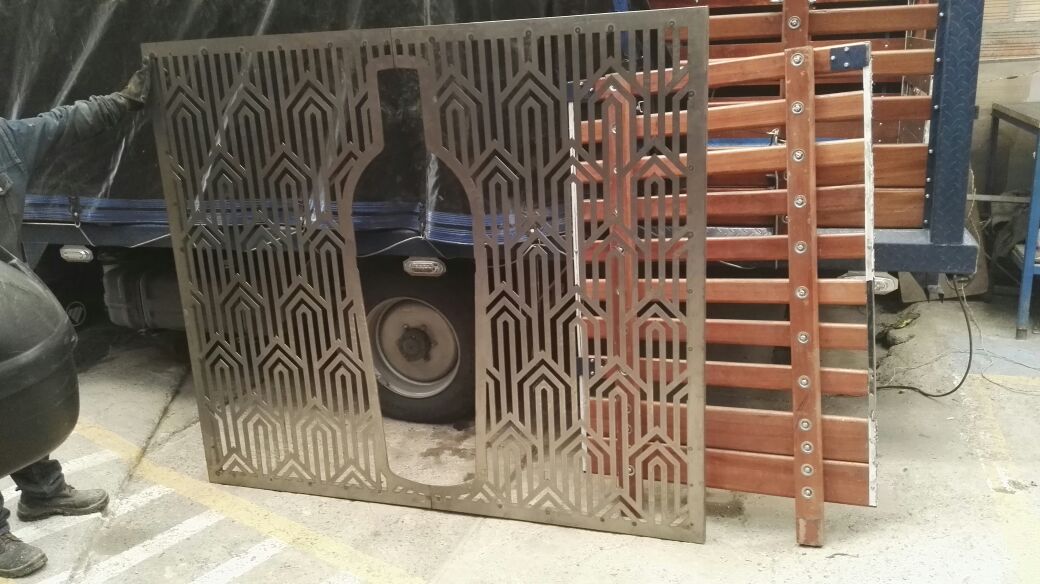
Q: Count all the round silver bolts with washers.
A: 13